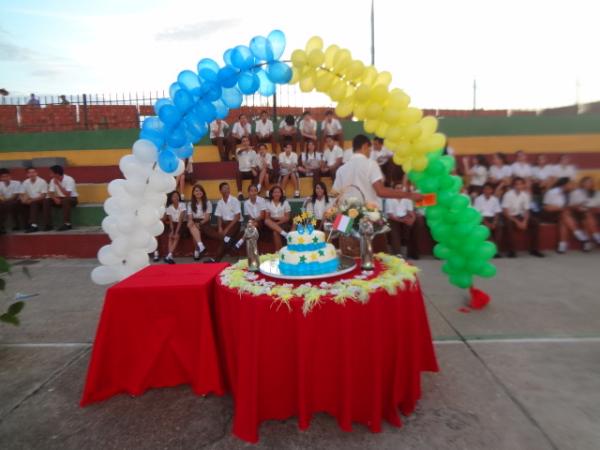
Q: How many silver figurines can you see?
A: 2